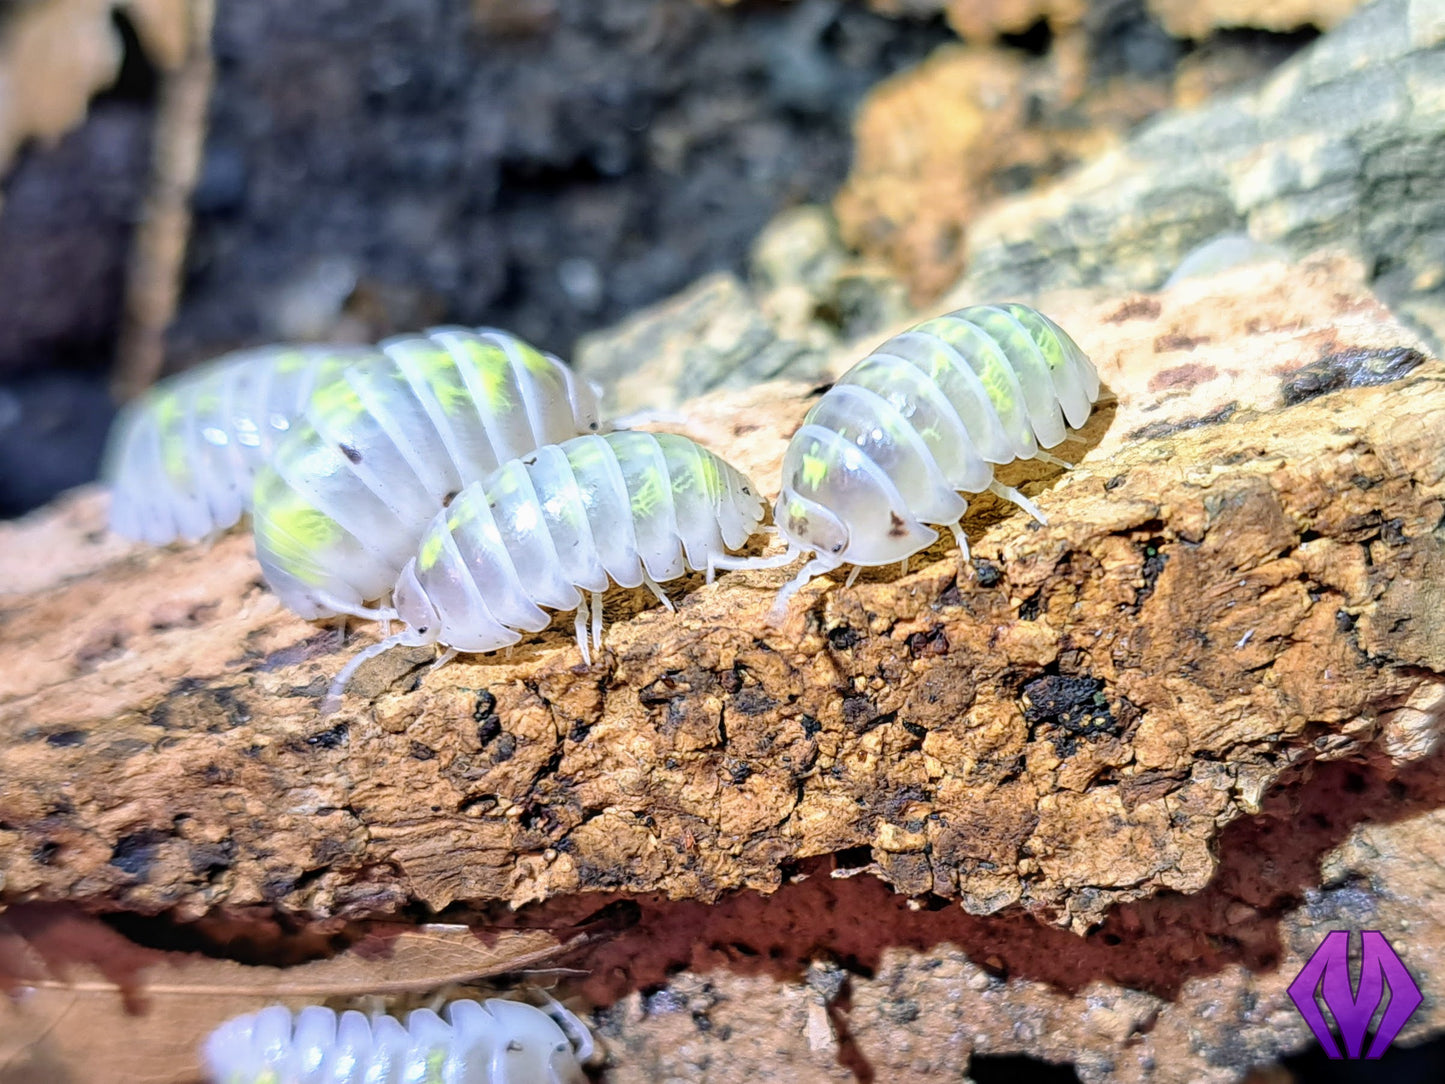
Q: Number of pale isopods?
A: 5